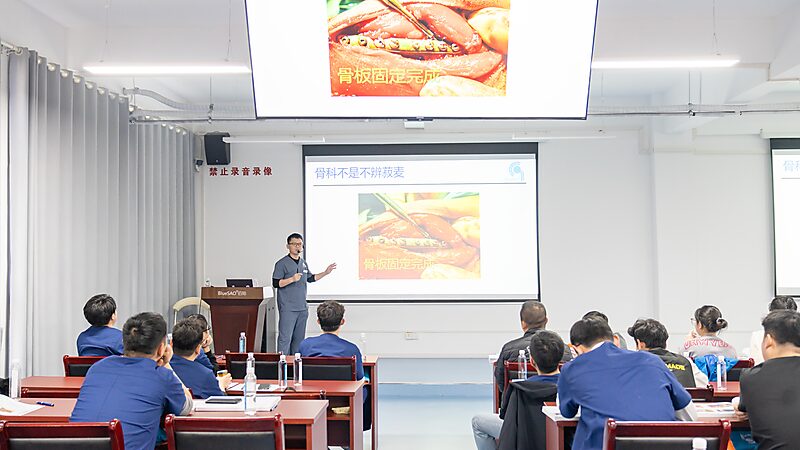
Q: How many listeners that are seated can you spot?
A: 13